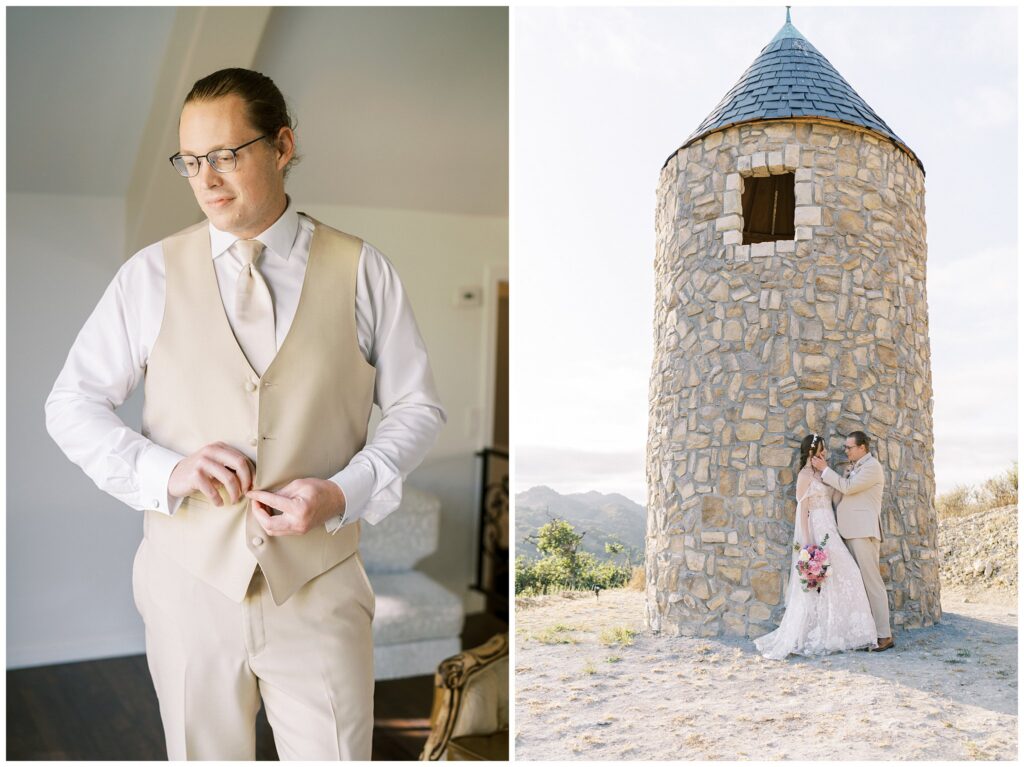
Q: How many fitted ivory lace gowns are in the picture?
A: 1